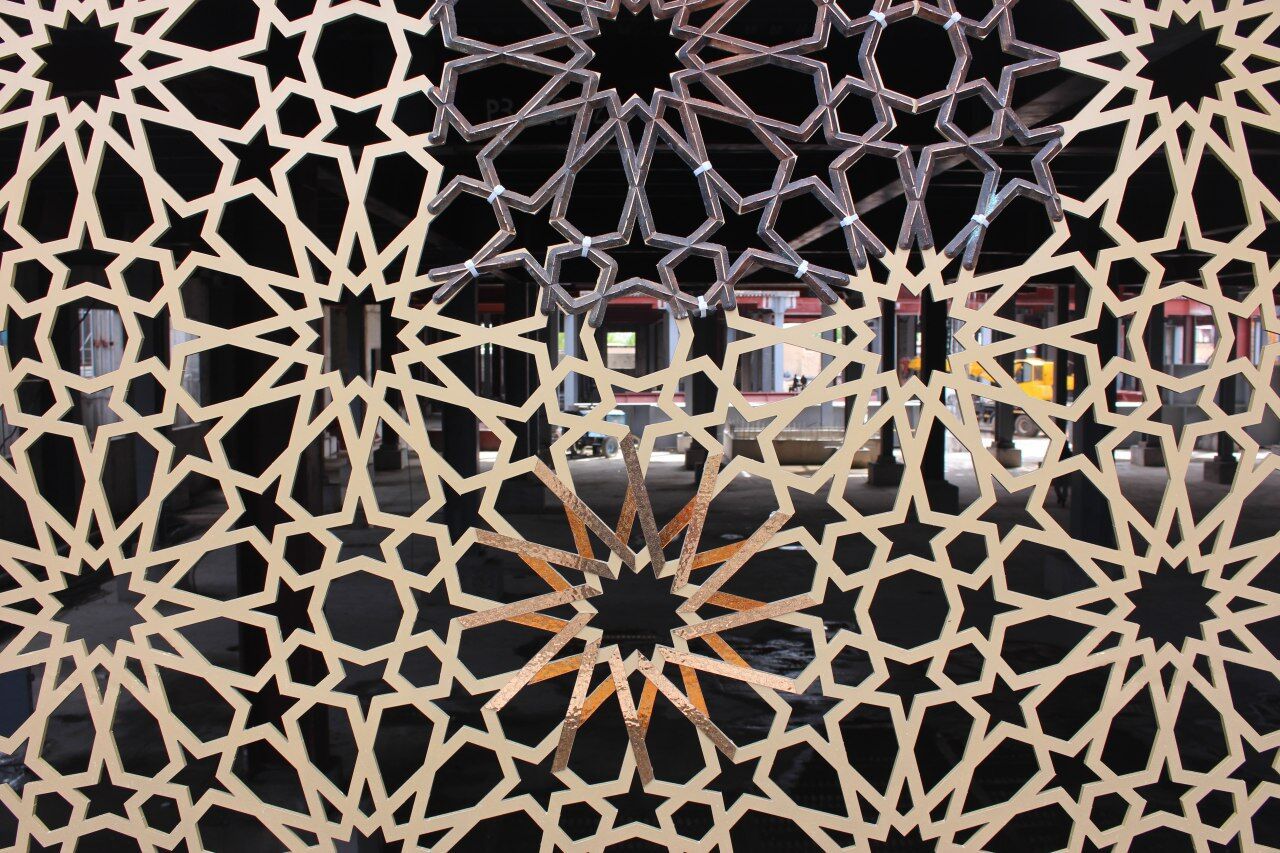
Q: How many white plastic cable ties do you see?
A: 10